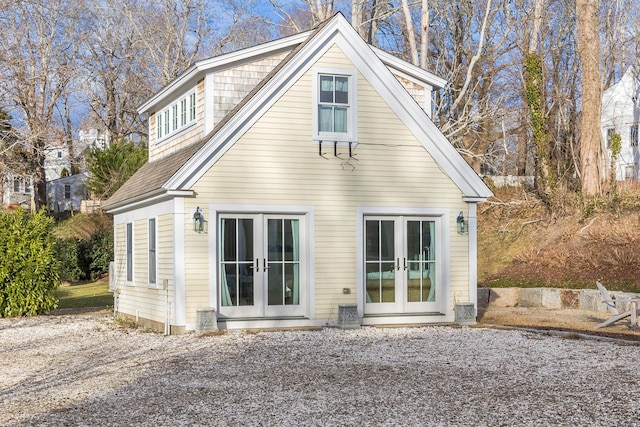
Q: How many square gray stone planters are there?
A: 3